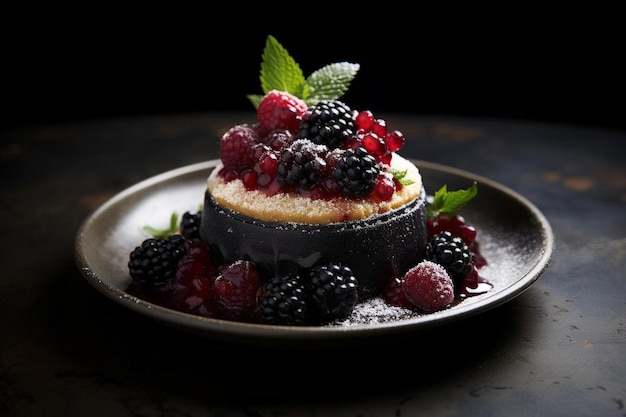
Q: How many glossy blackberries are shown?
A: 8